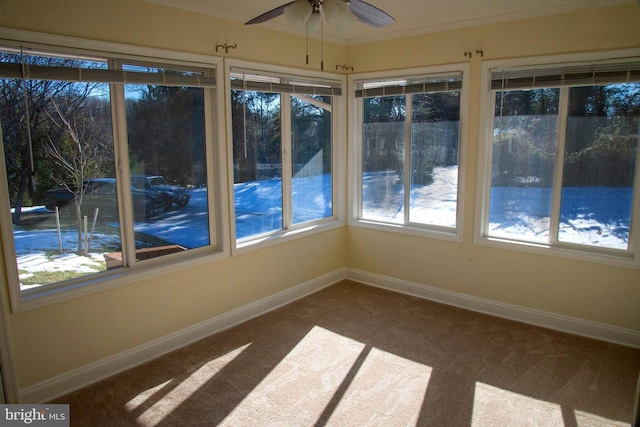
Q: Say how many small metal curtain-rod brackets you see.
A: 6